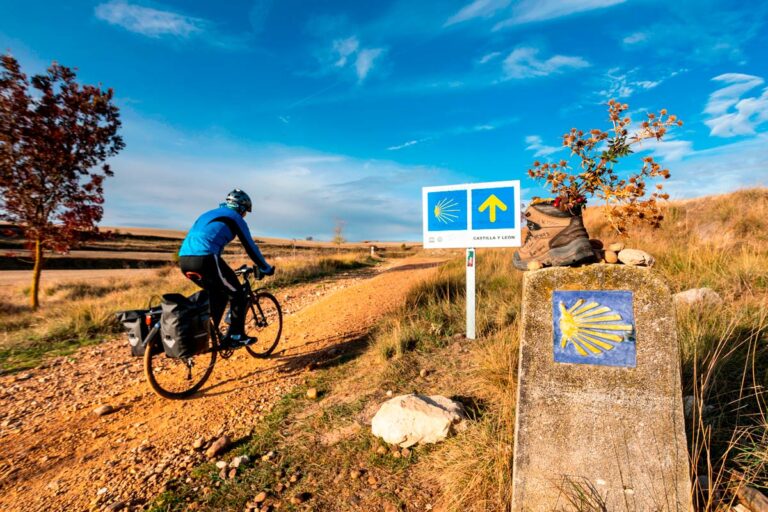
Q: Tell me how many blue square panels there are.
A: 3